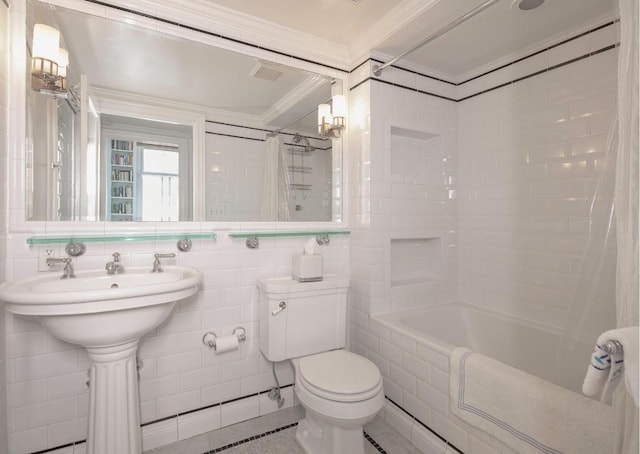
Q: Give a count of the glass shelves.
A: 2